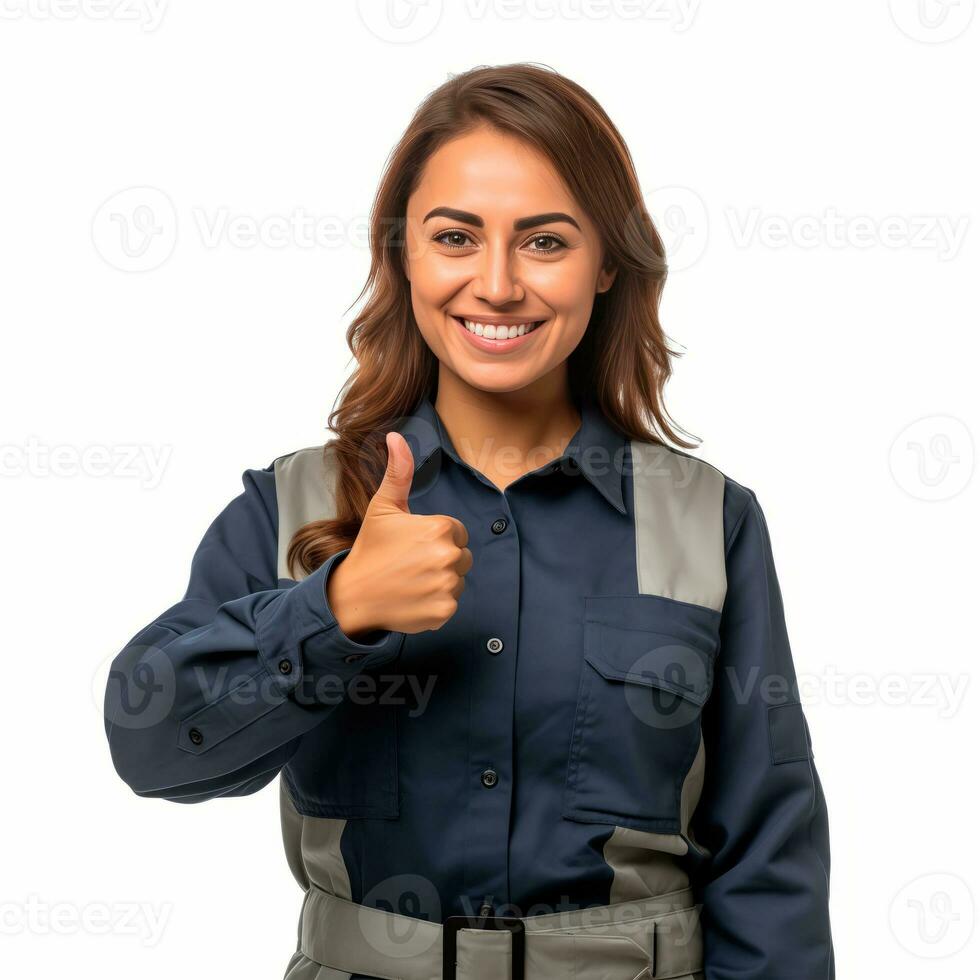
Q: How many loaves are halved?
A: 0